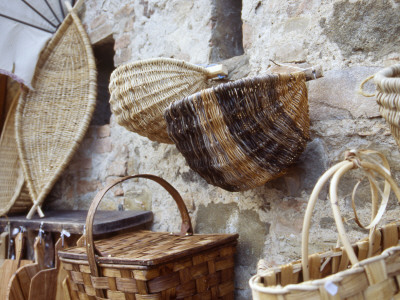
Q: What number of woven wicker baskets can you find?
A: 7